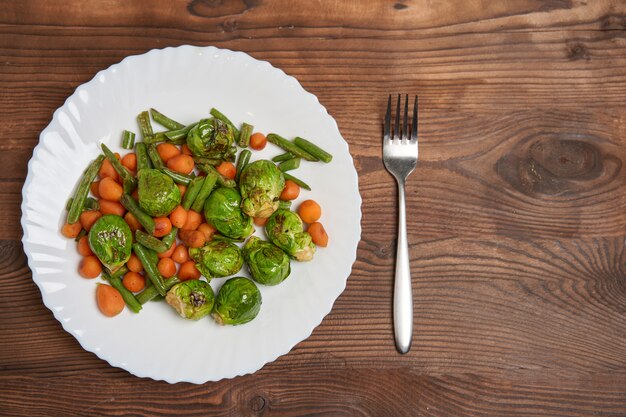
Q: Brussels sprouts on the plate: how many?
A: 10